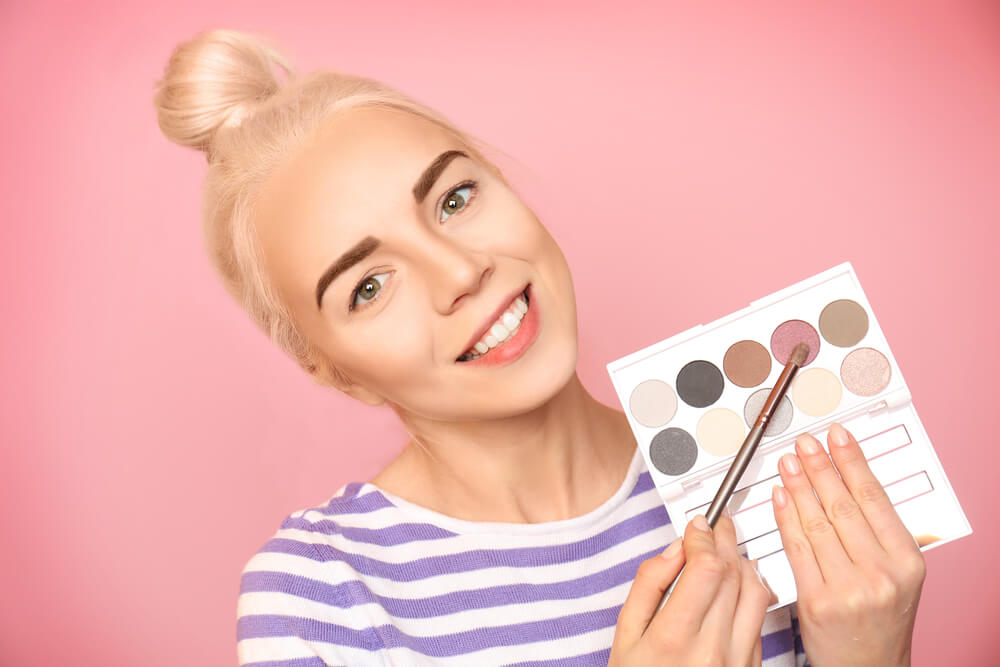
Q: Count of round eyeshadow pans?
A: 10